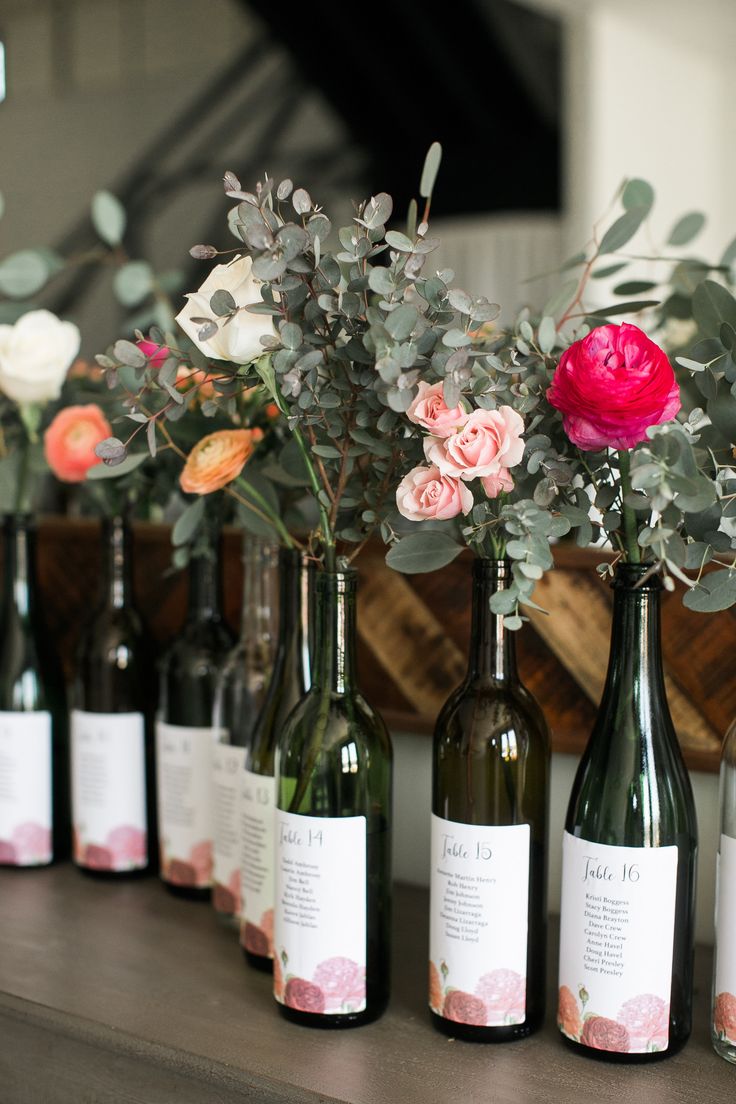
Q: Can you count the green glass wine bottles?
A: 7